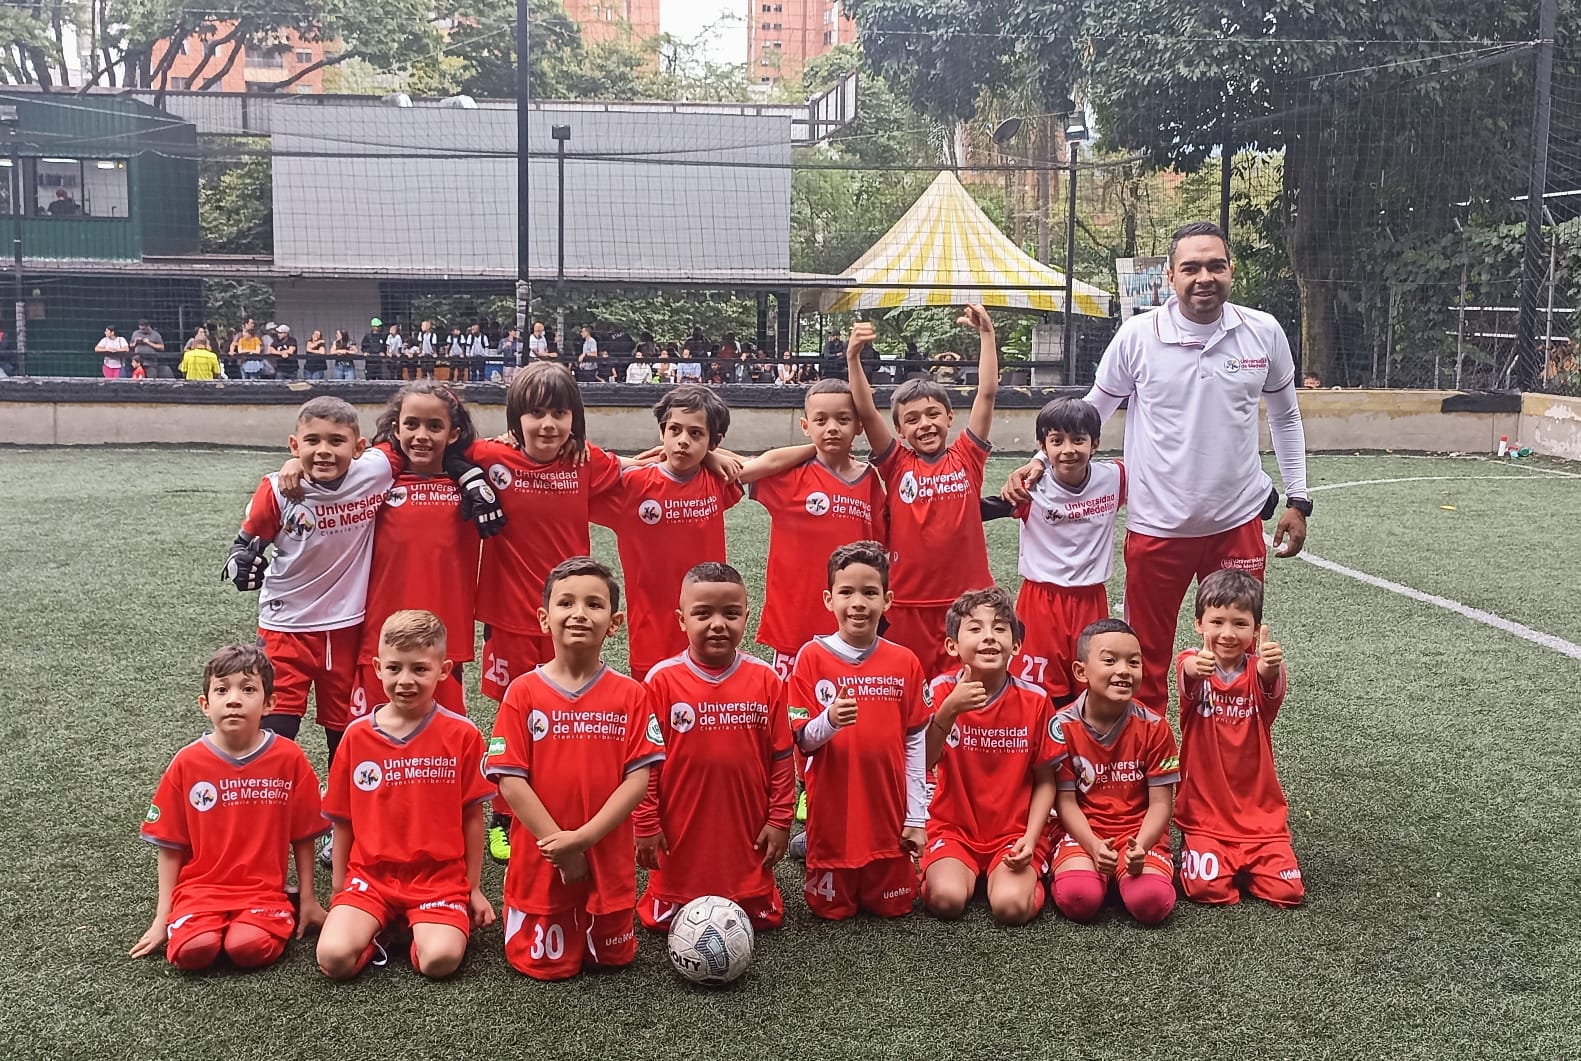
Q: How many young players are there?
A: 15